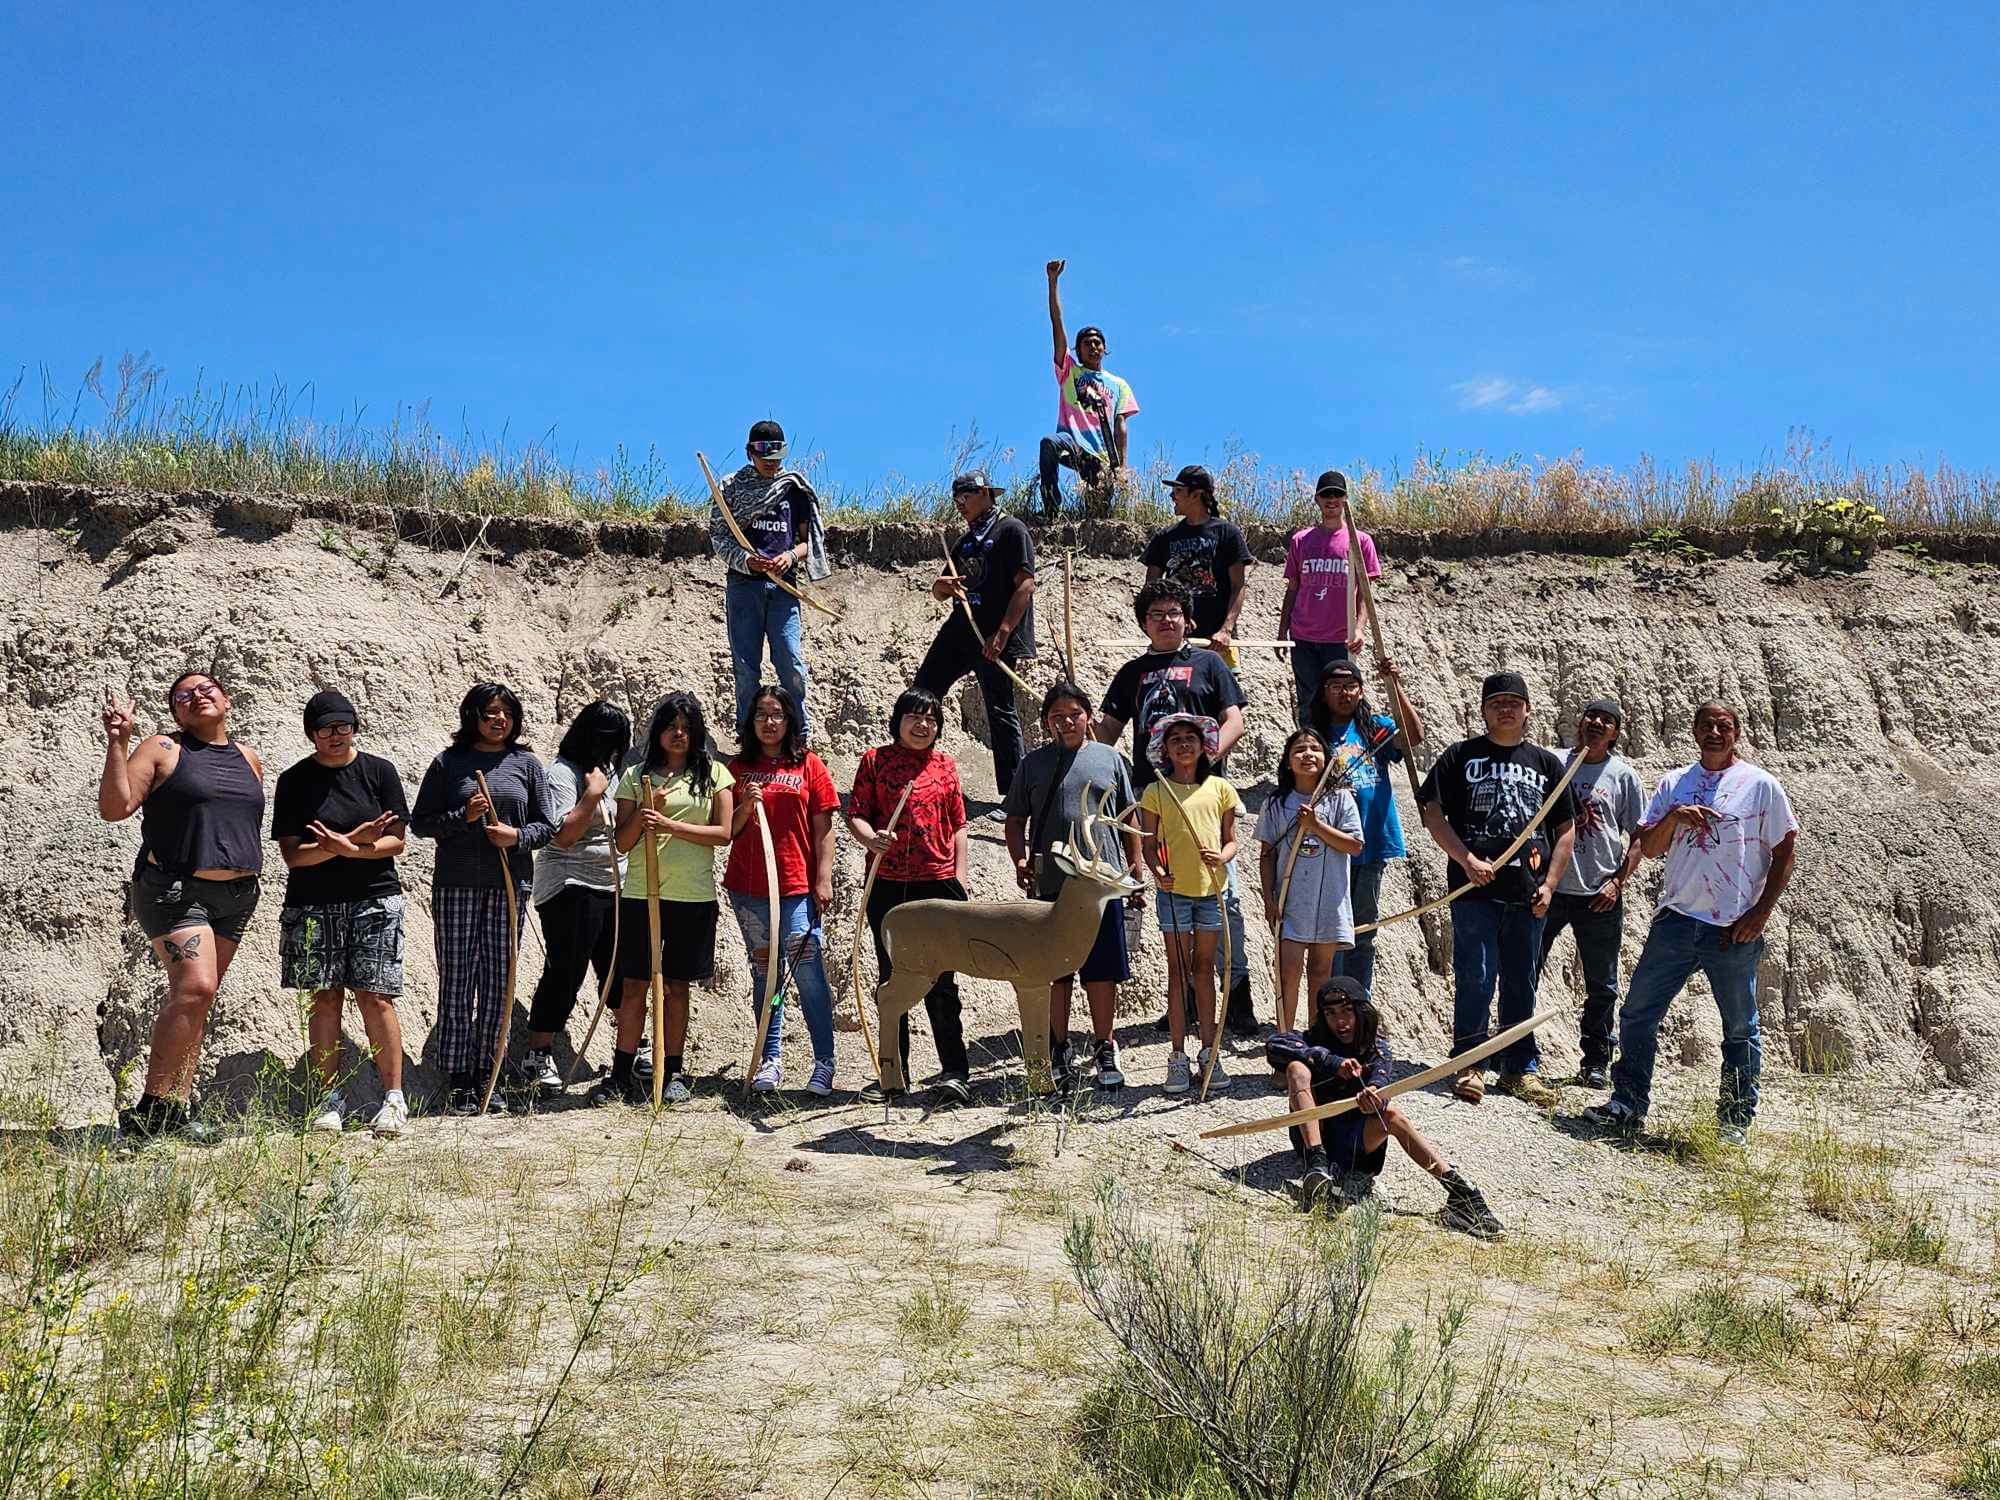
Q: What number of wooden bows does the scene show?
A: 15